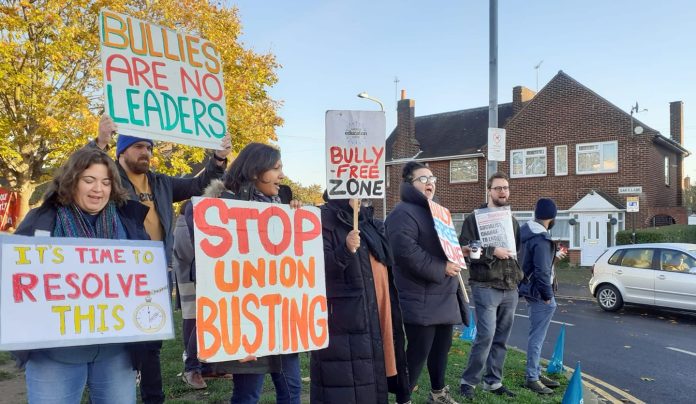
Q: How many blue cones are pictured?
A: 3